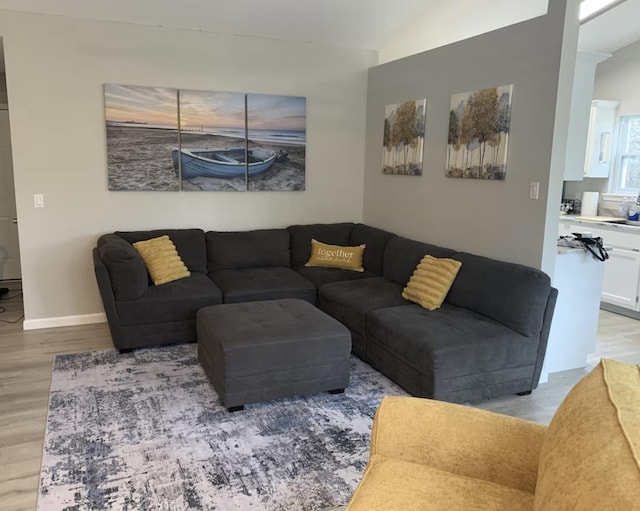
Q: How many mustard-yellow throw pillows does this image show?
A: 3